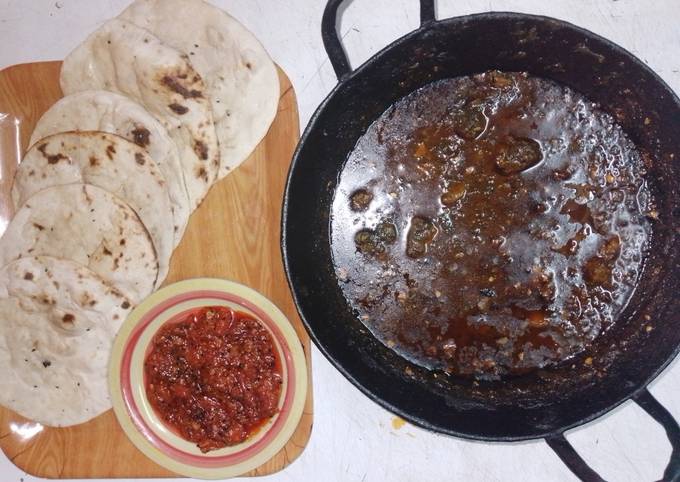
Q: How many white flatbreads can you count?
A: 6